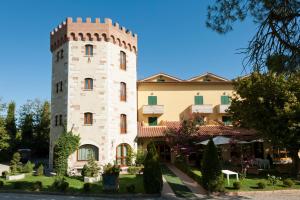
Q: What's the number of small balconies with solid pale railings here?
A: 3